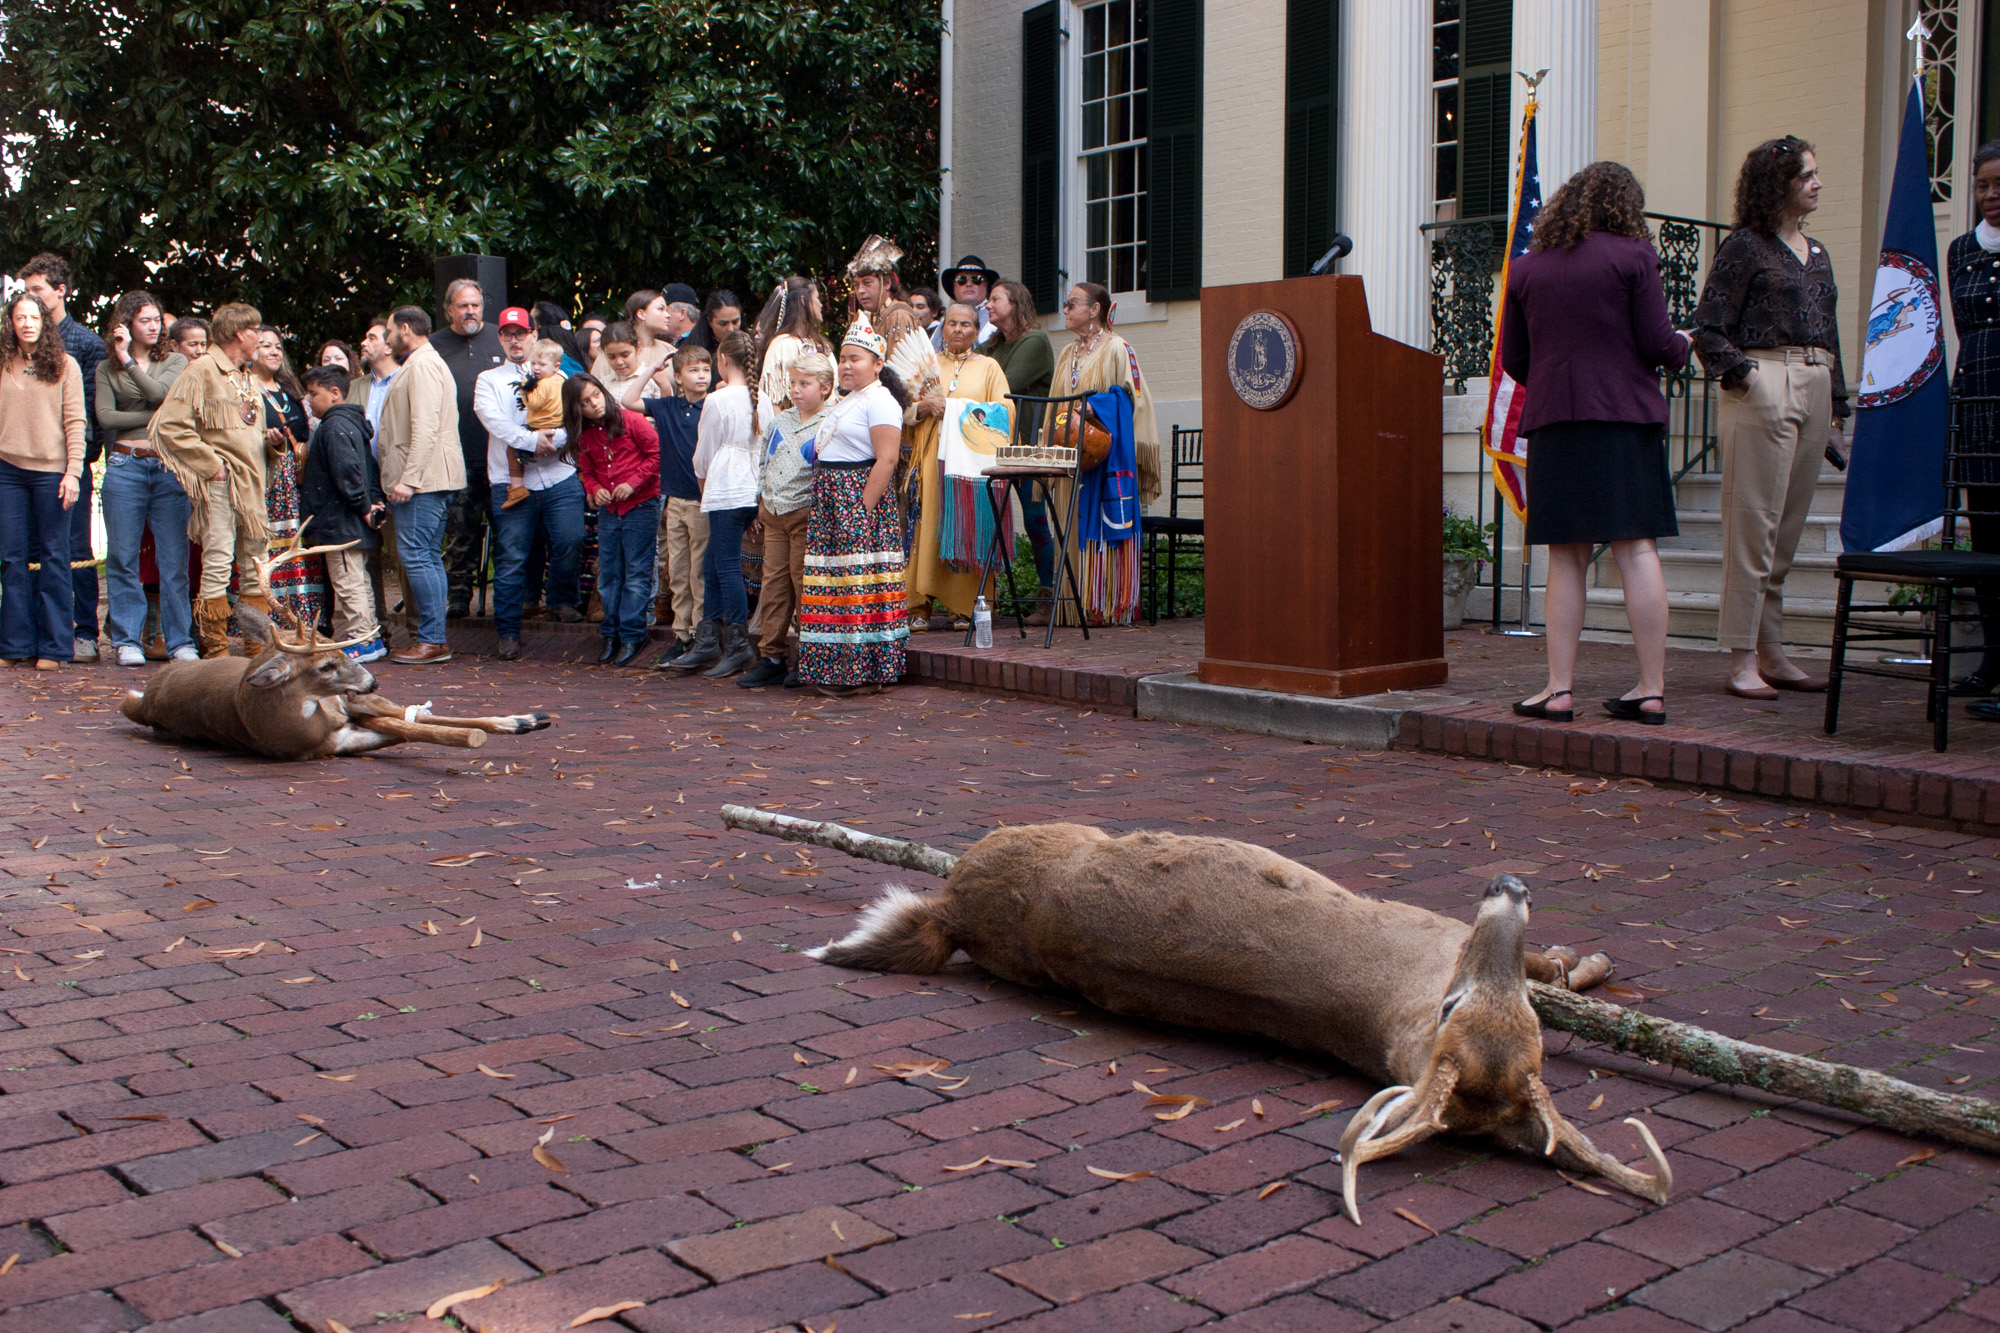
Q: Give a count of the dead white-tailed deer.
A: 2